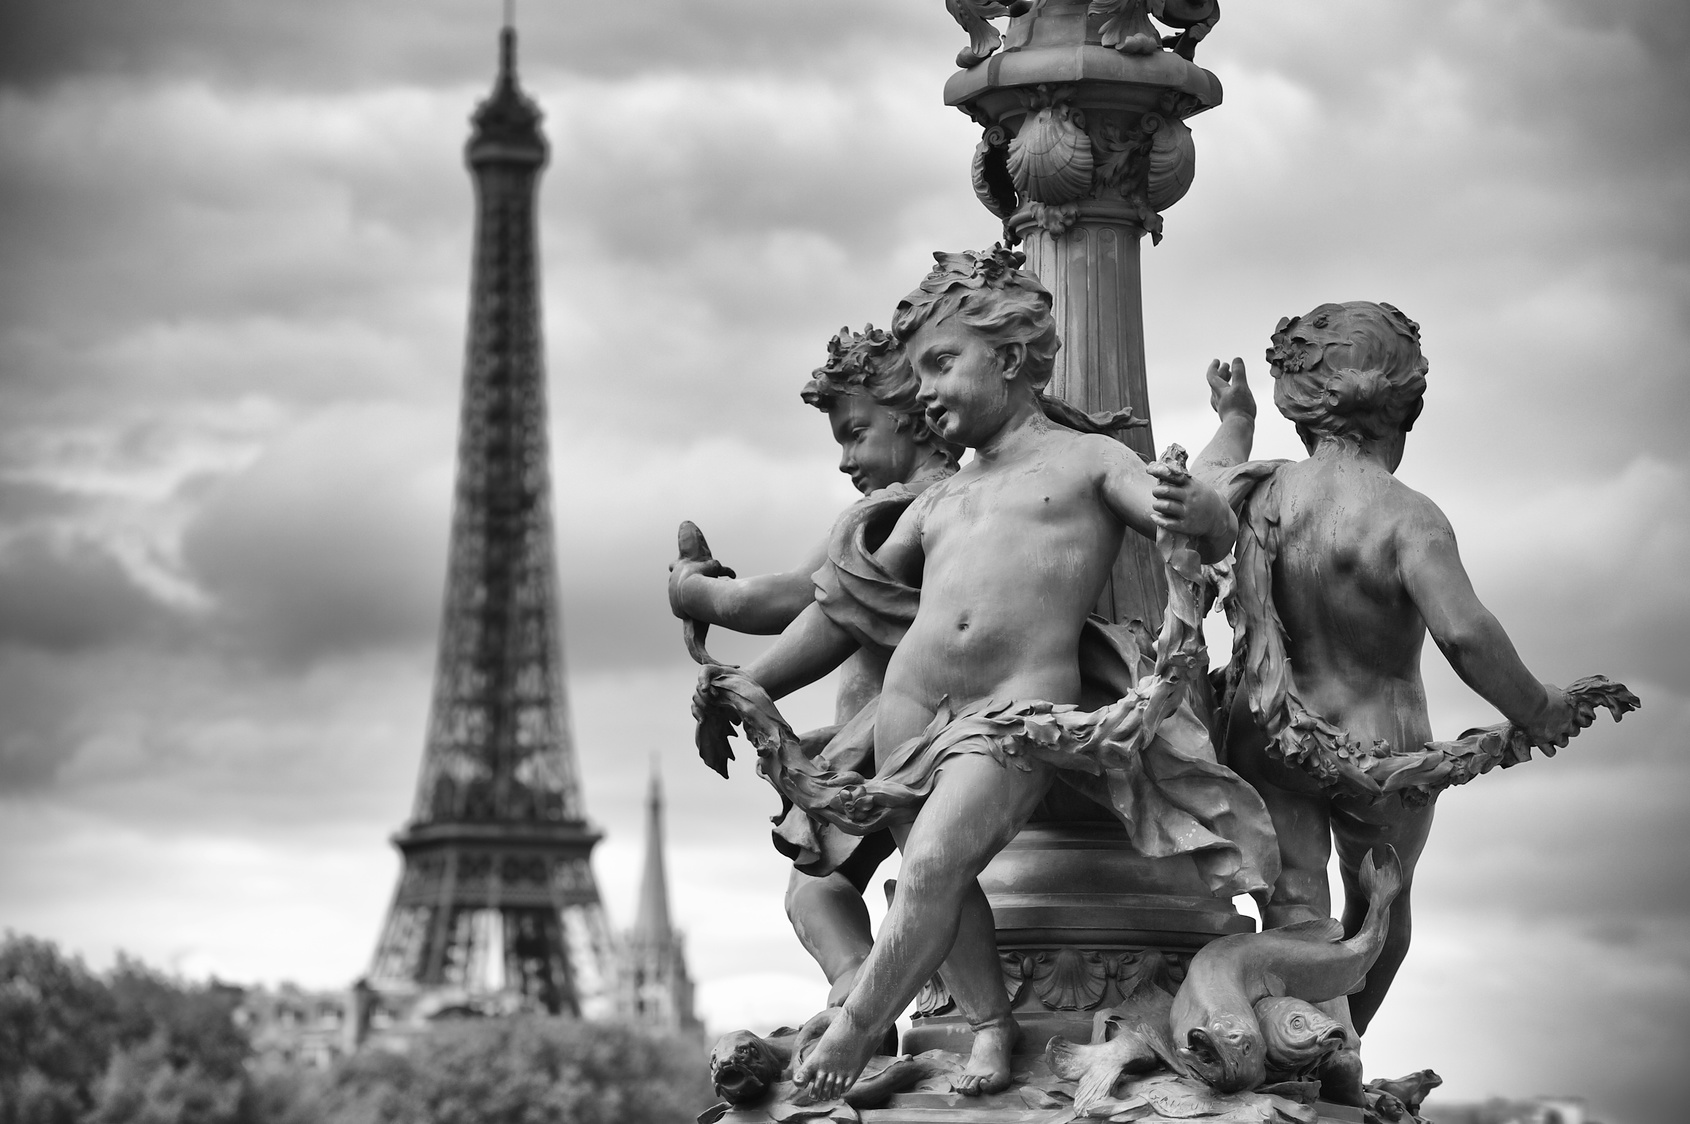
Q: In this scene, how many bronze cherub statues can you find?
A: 3